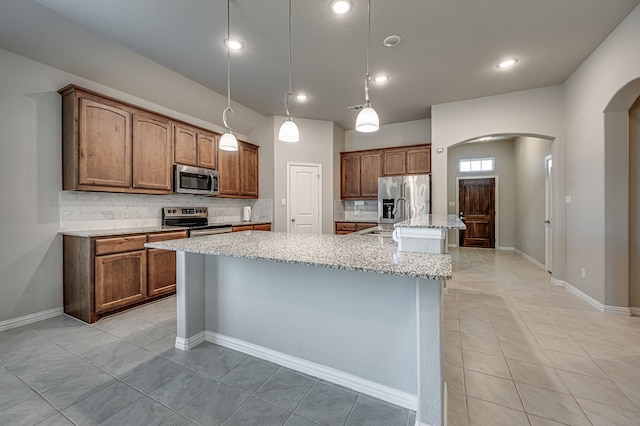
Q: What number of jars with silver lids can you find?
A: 0